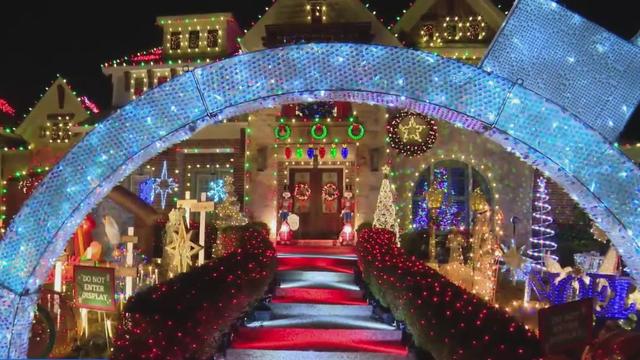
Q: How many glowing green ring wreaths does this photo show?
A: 3